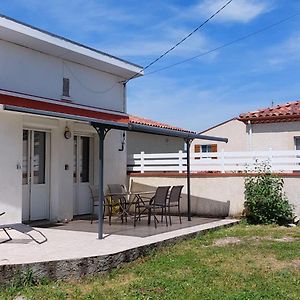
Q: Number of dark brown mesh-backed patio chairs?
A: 4